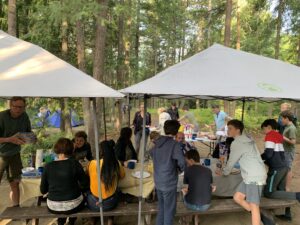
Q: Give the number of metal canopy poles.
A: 5